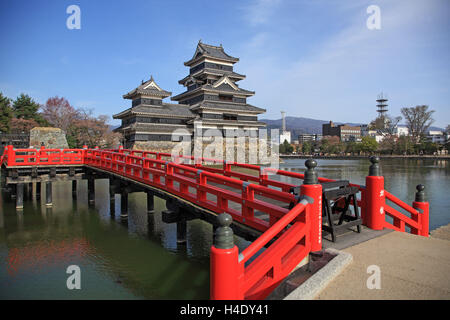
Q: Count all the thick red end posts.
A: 4